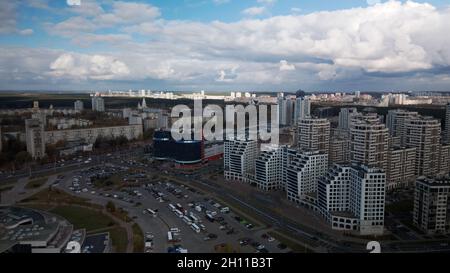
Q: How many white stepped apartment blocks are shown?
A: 4